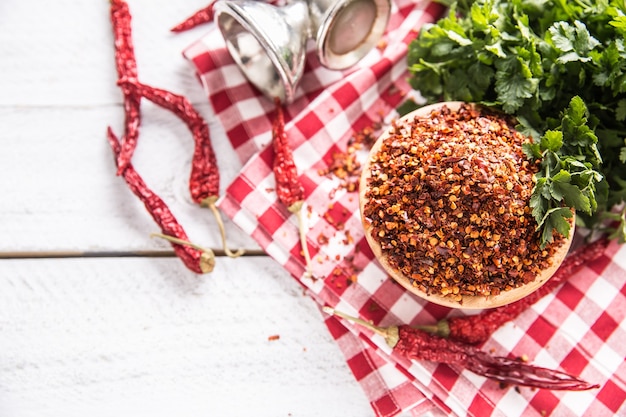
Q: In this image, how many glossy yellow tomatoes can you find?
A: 0